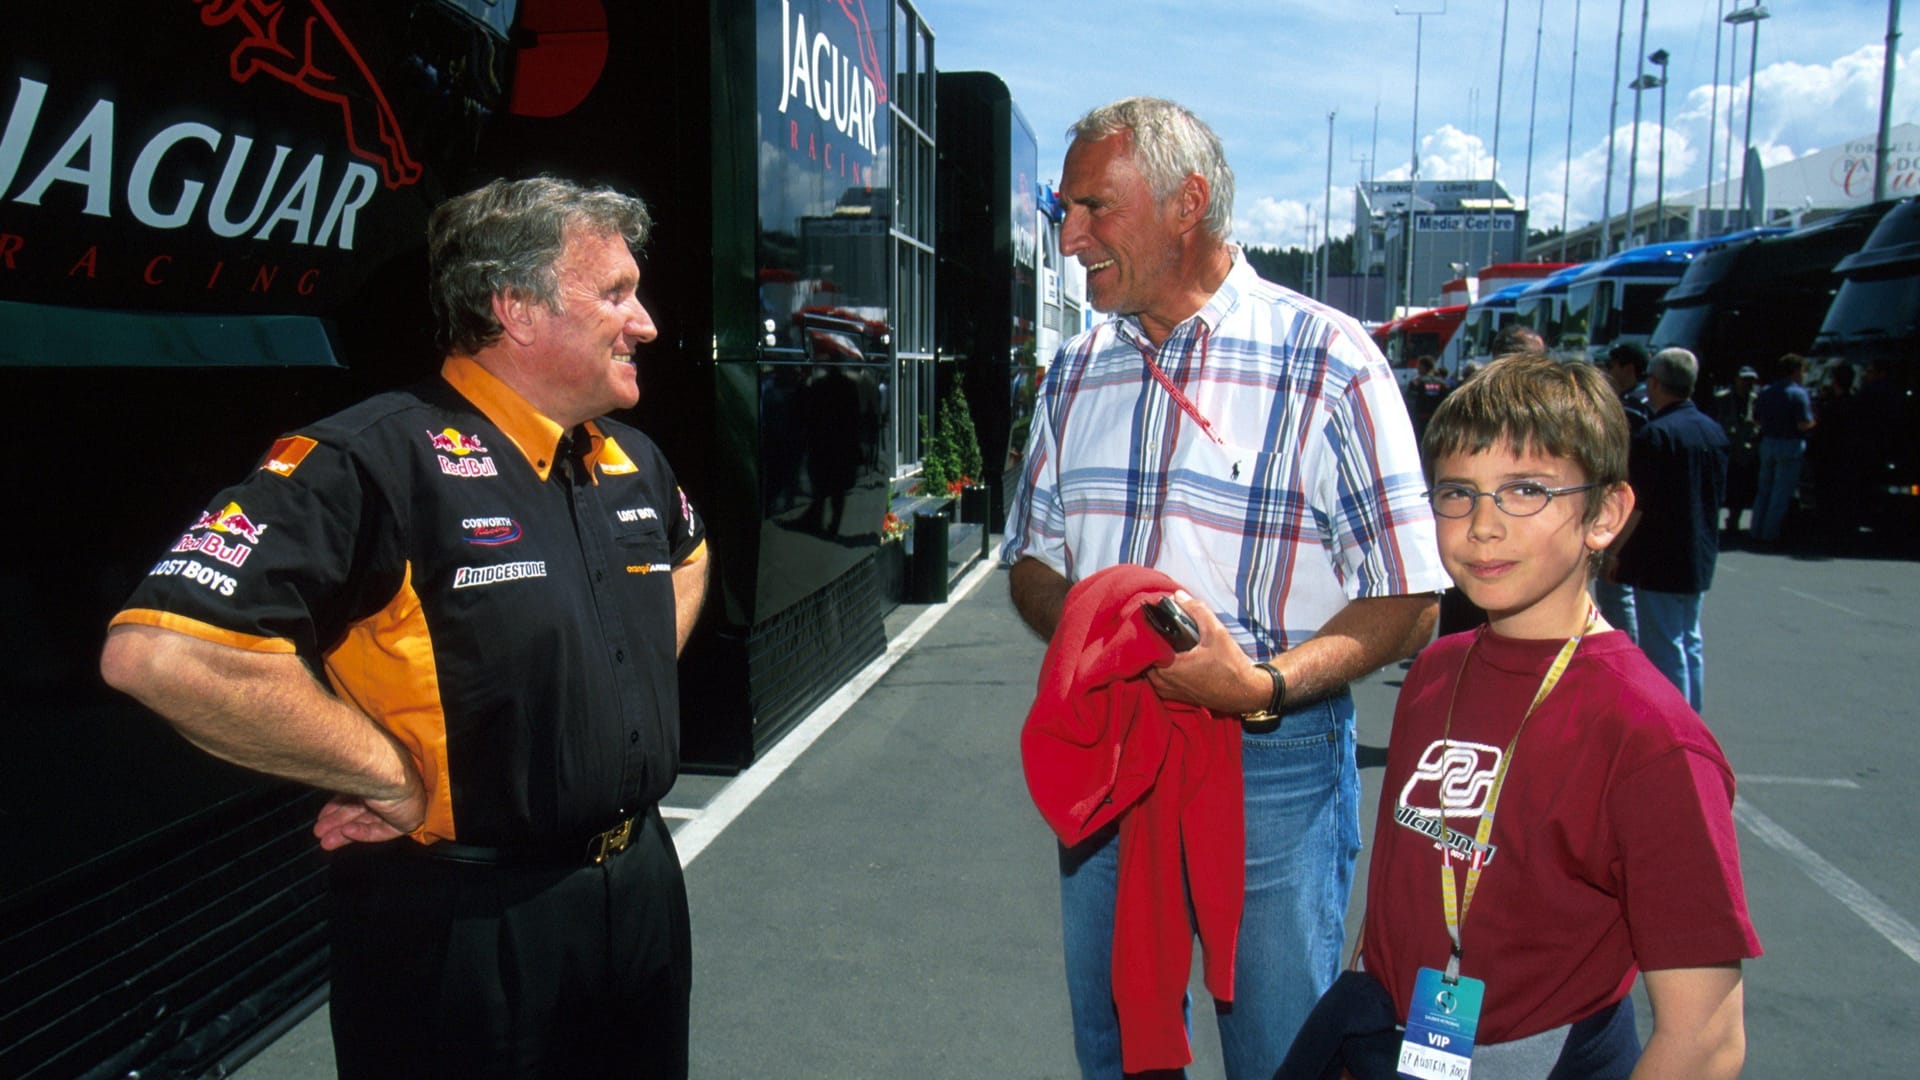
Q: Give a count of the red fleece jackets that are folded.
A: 1